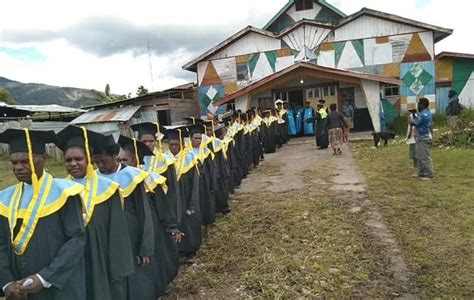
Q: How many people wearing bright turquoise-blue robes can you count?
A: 3